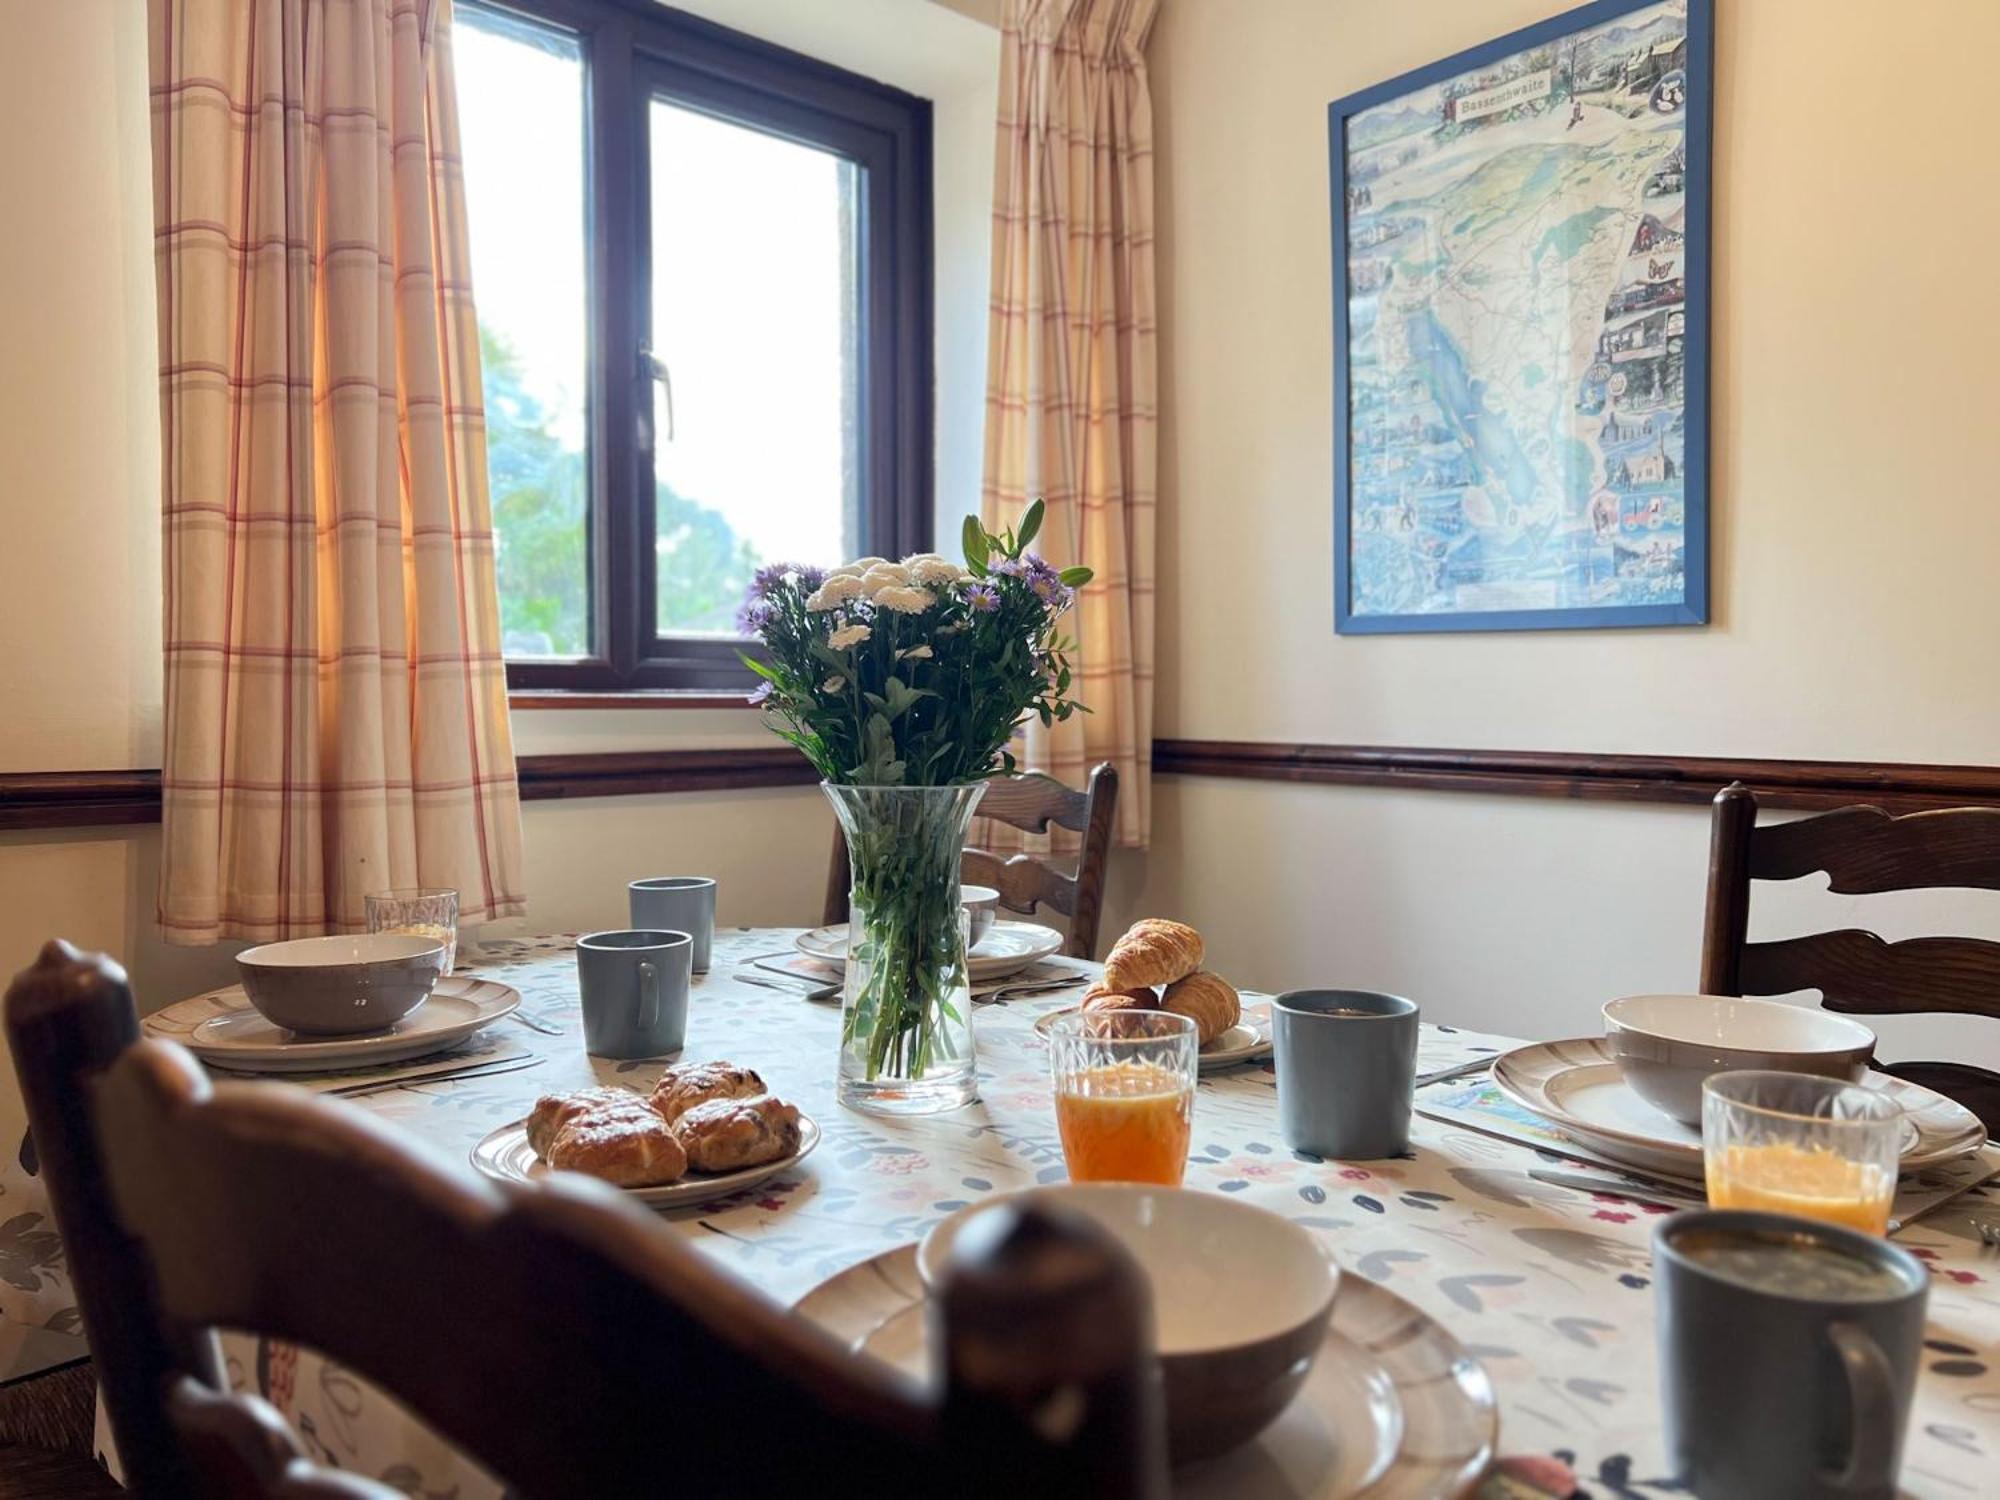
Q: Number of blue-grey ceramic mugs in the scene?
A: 4